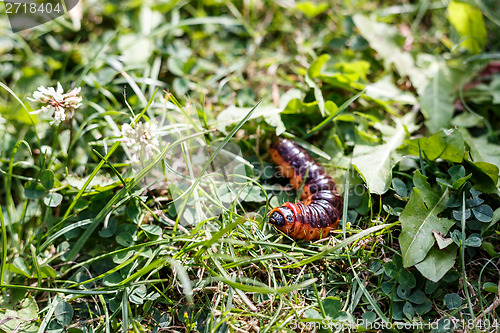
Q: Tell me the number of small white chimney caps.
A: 0